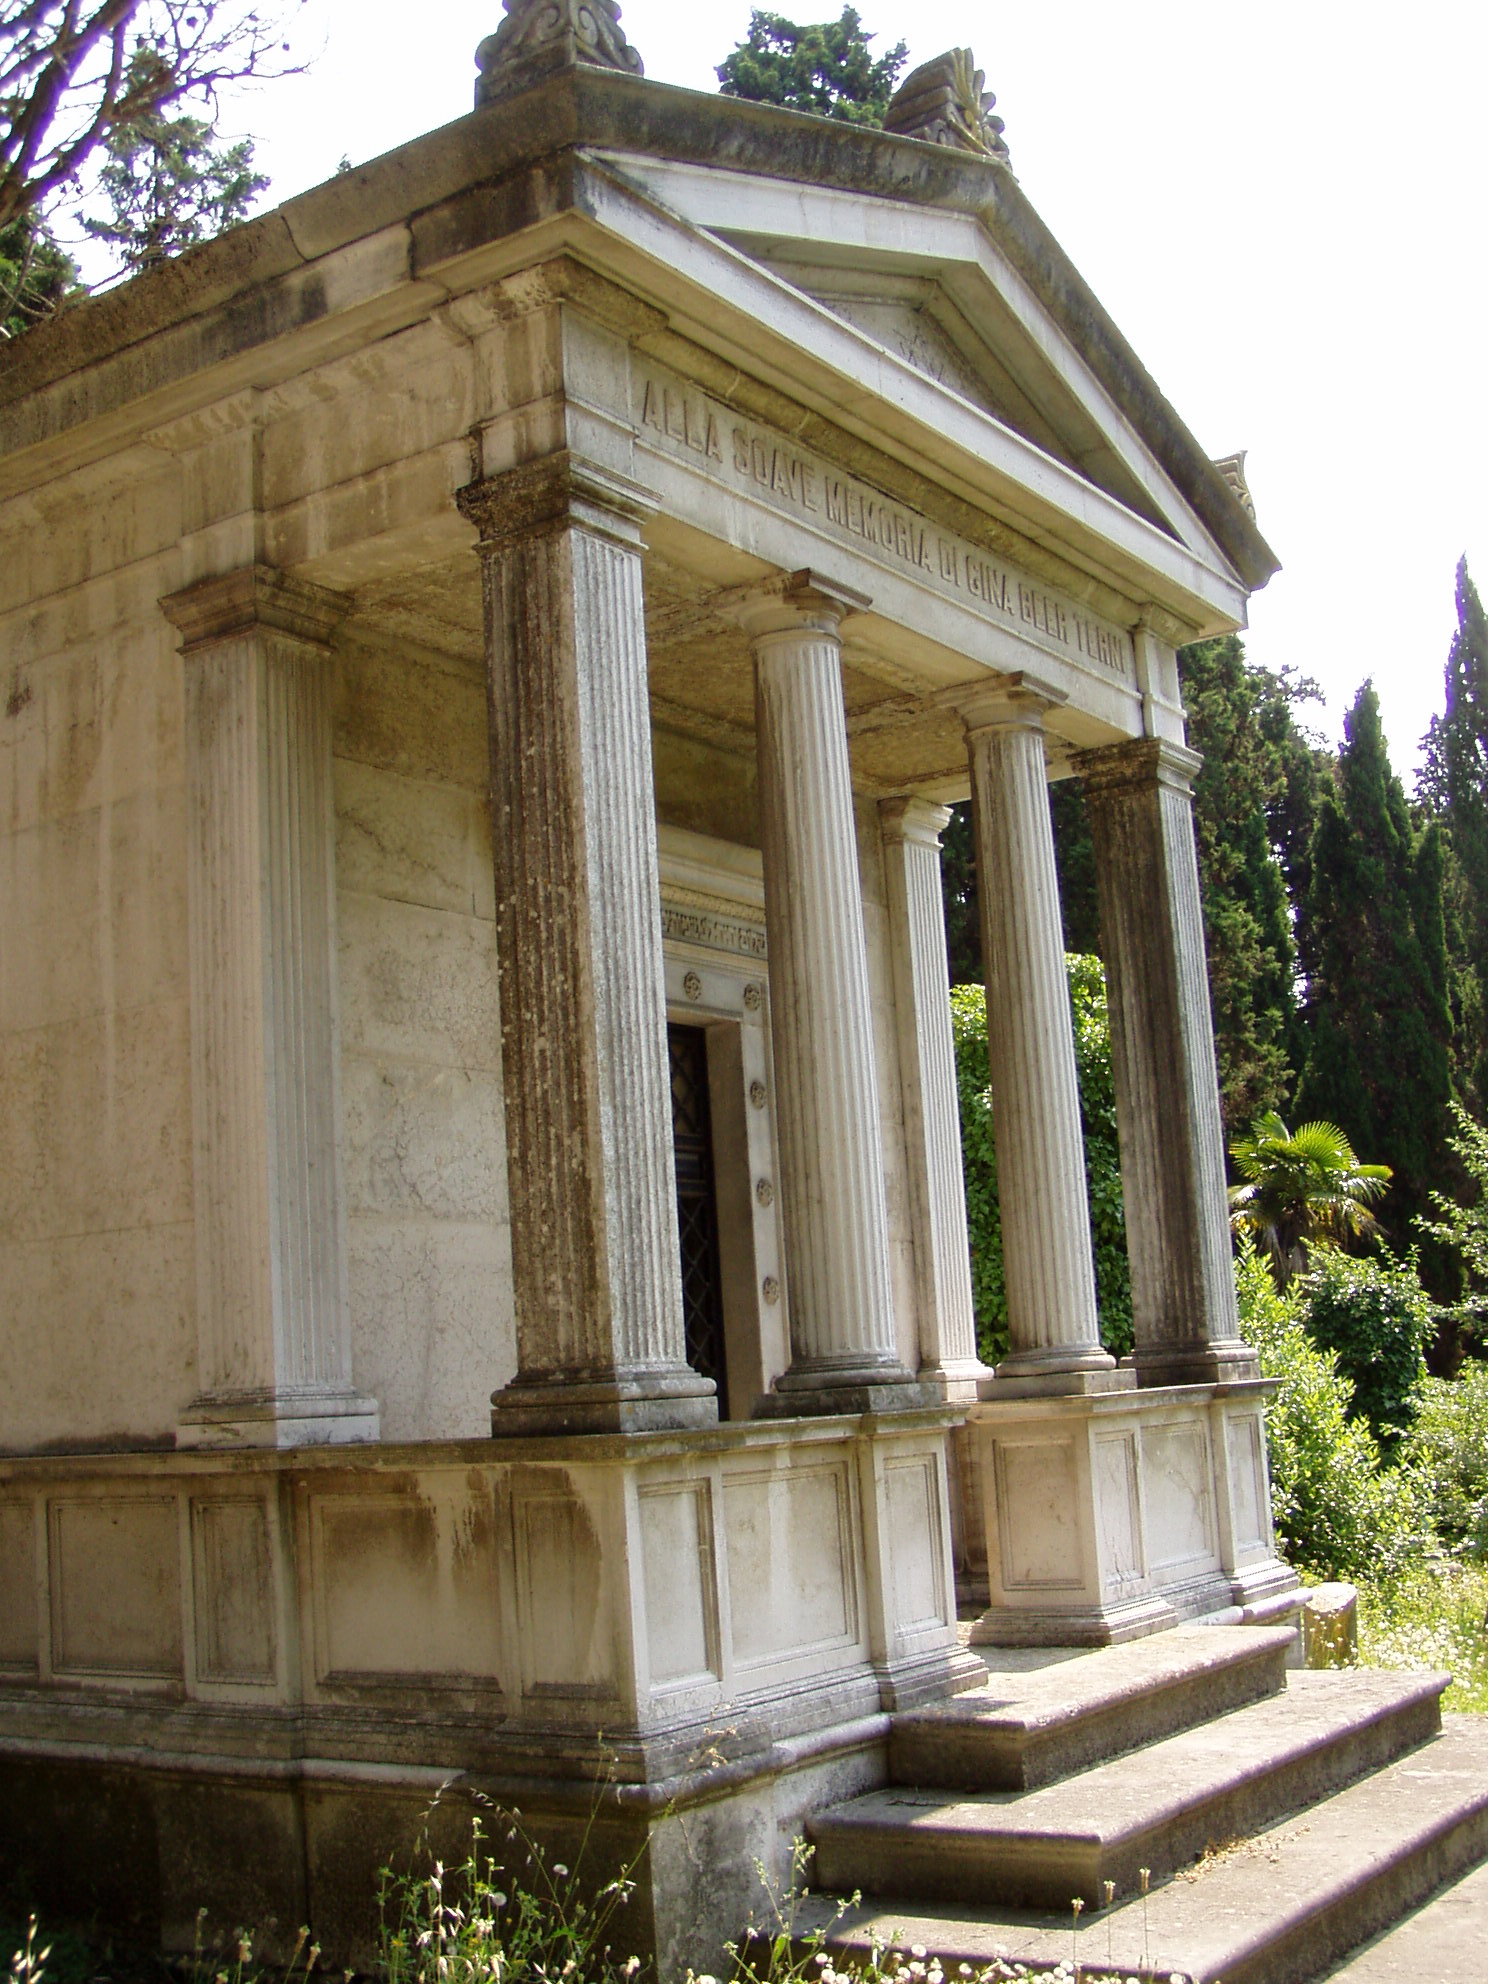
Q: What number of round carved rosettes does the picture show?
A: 5